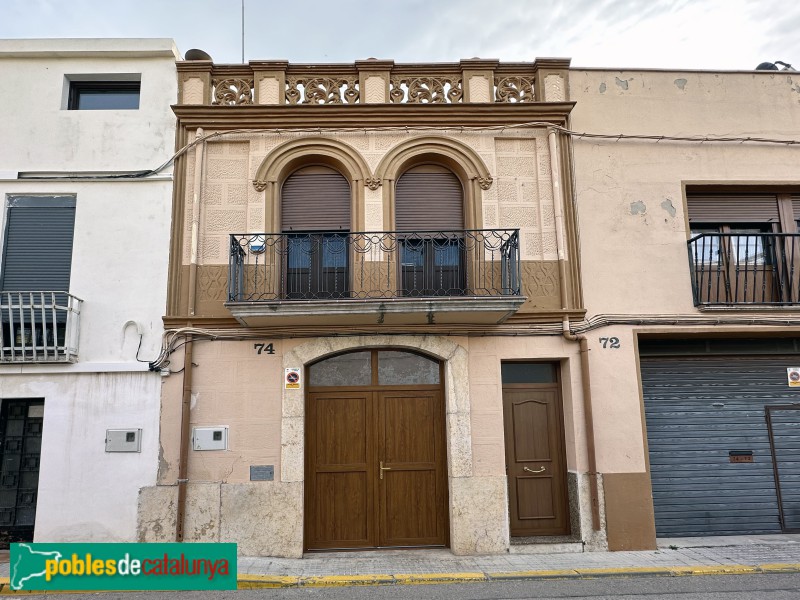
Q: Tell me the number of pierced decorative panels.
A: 4